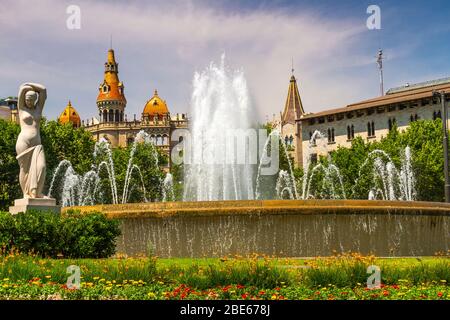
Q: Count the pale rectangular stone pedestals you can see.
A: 1